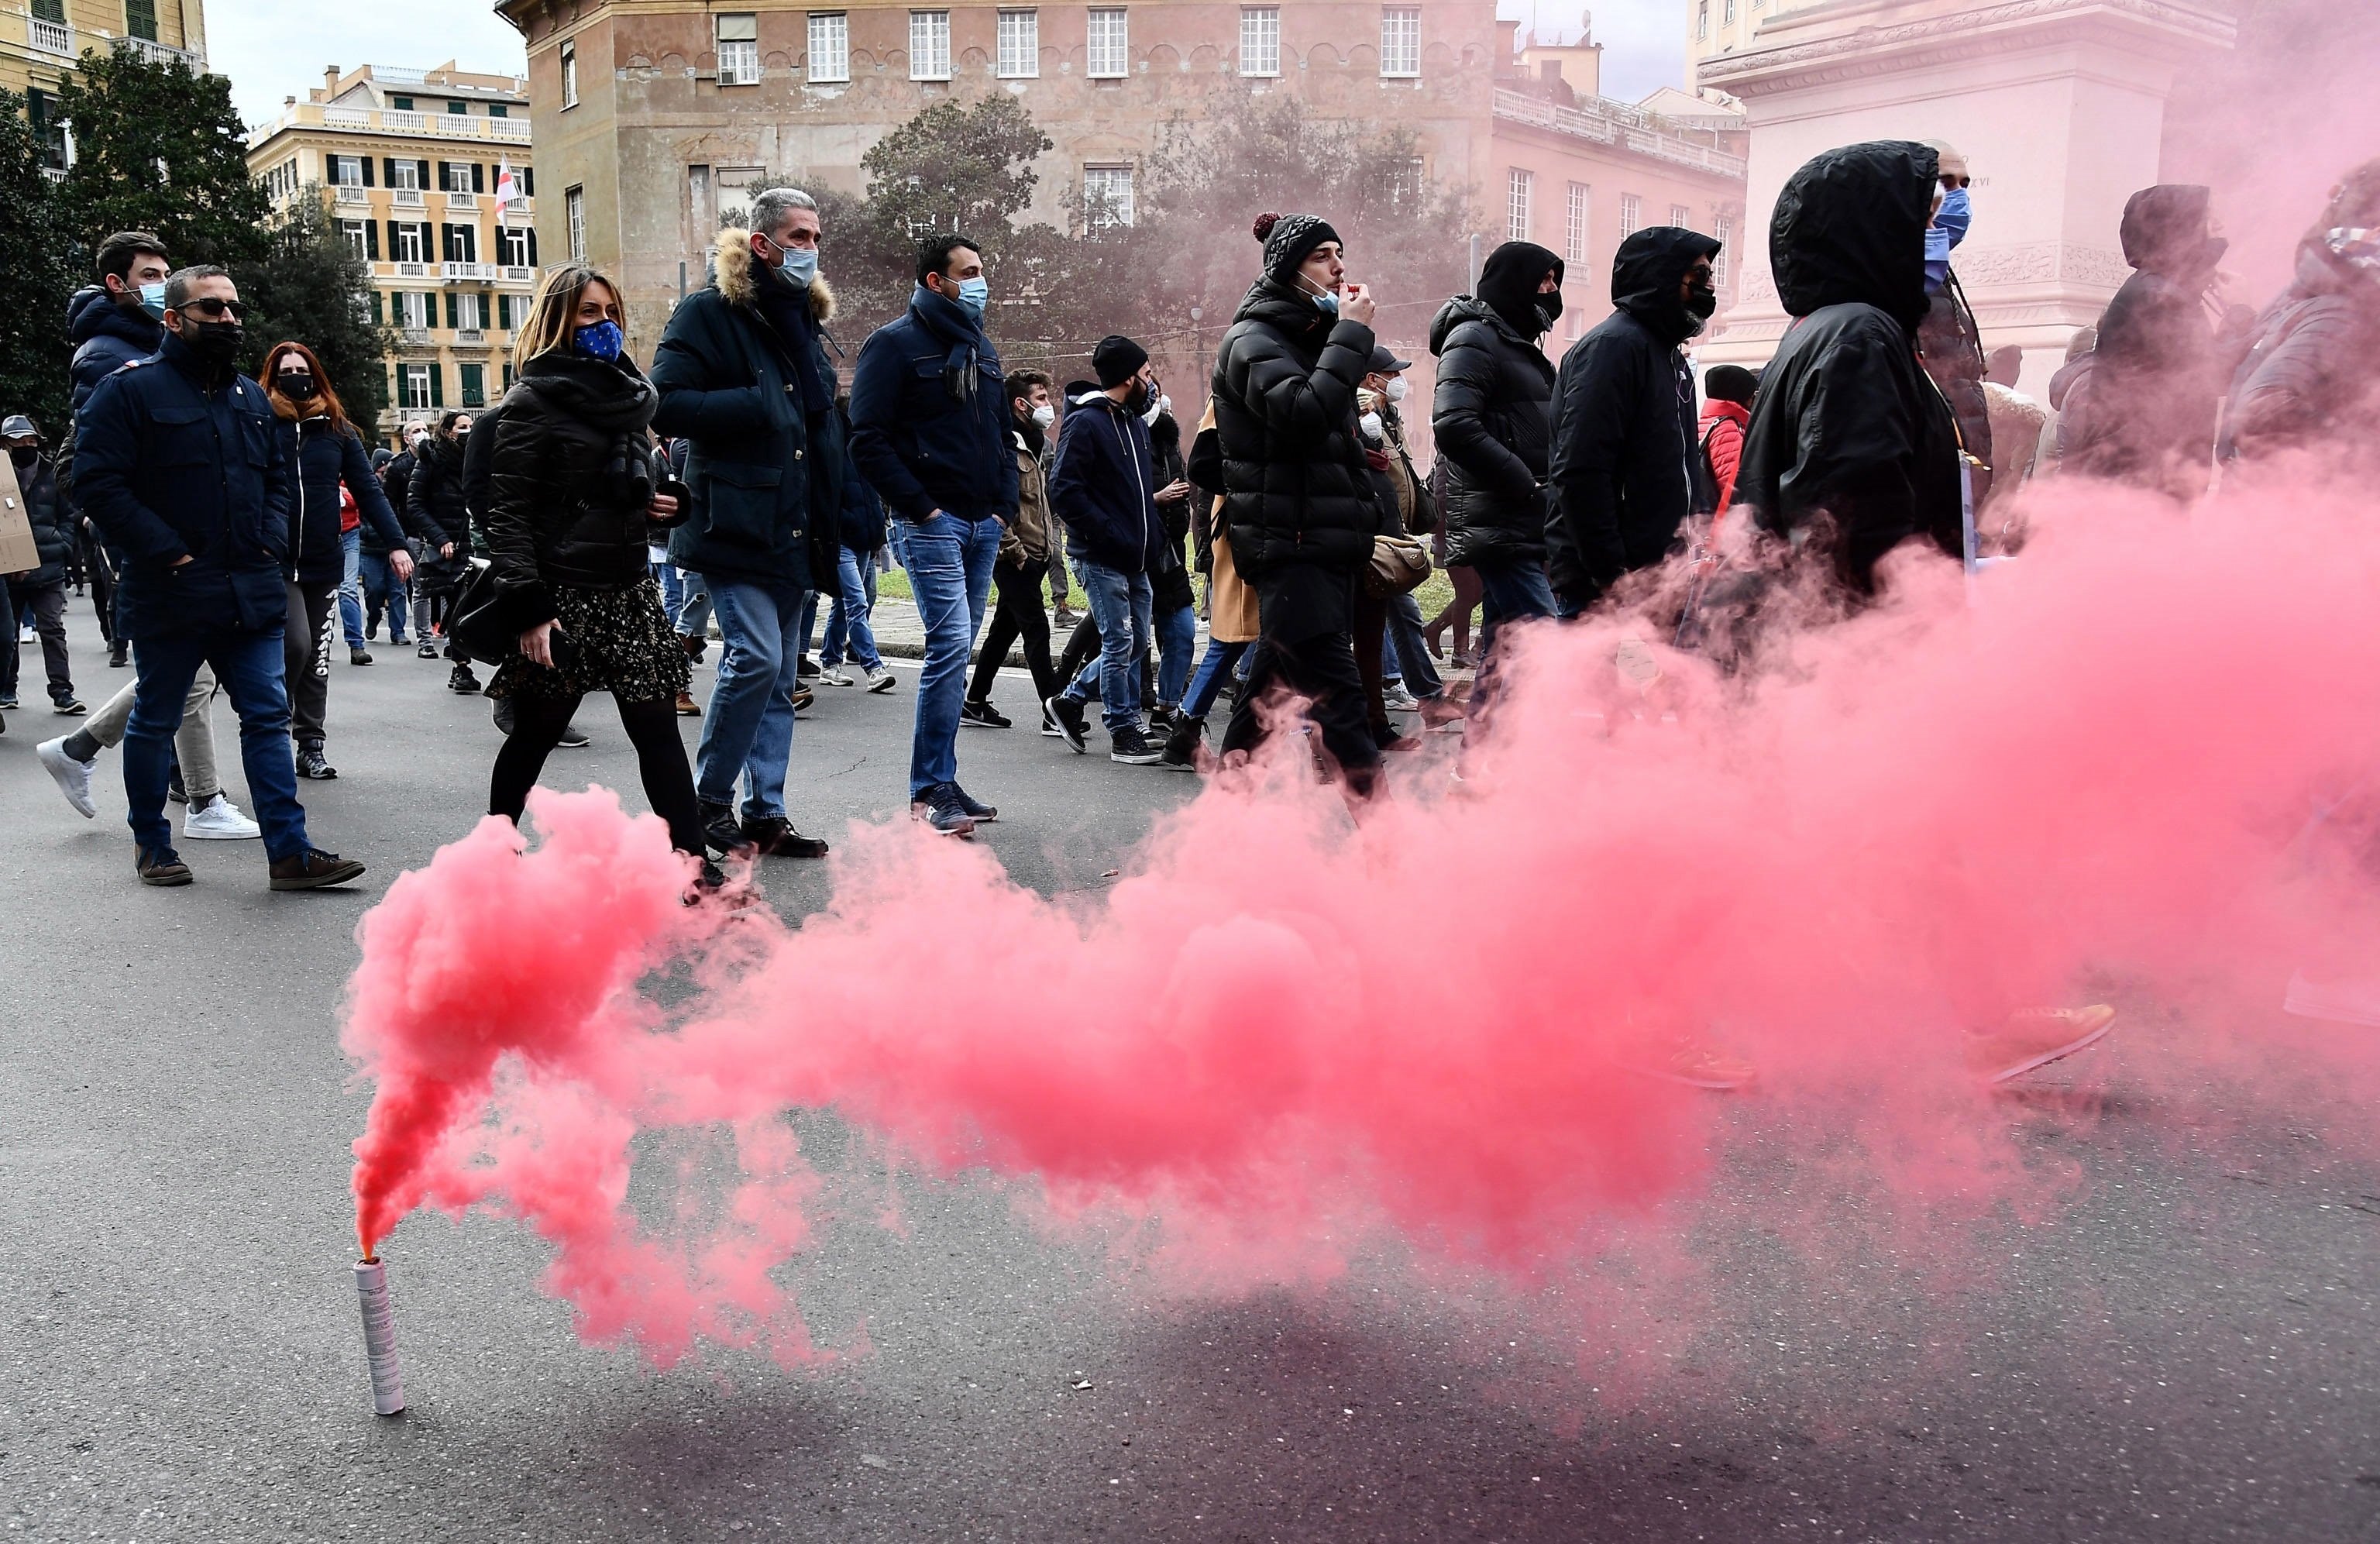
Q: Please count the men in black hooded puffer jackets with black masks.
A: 2